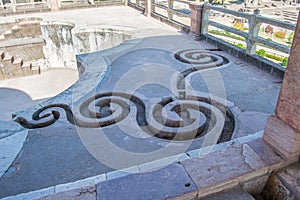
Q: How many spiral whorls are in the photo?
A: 4